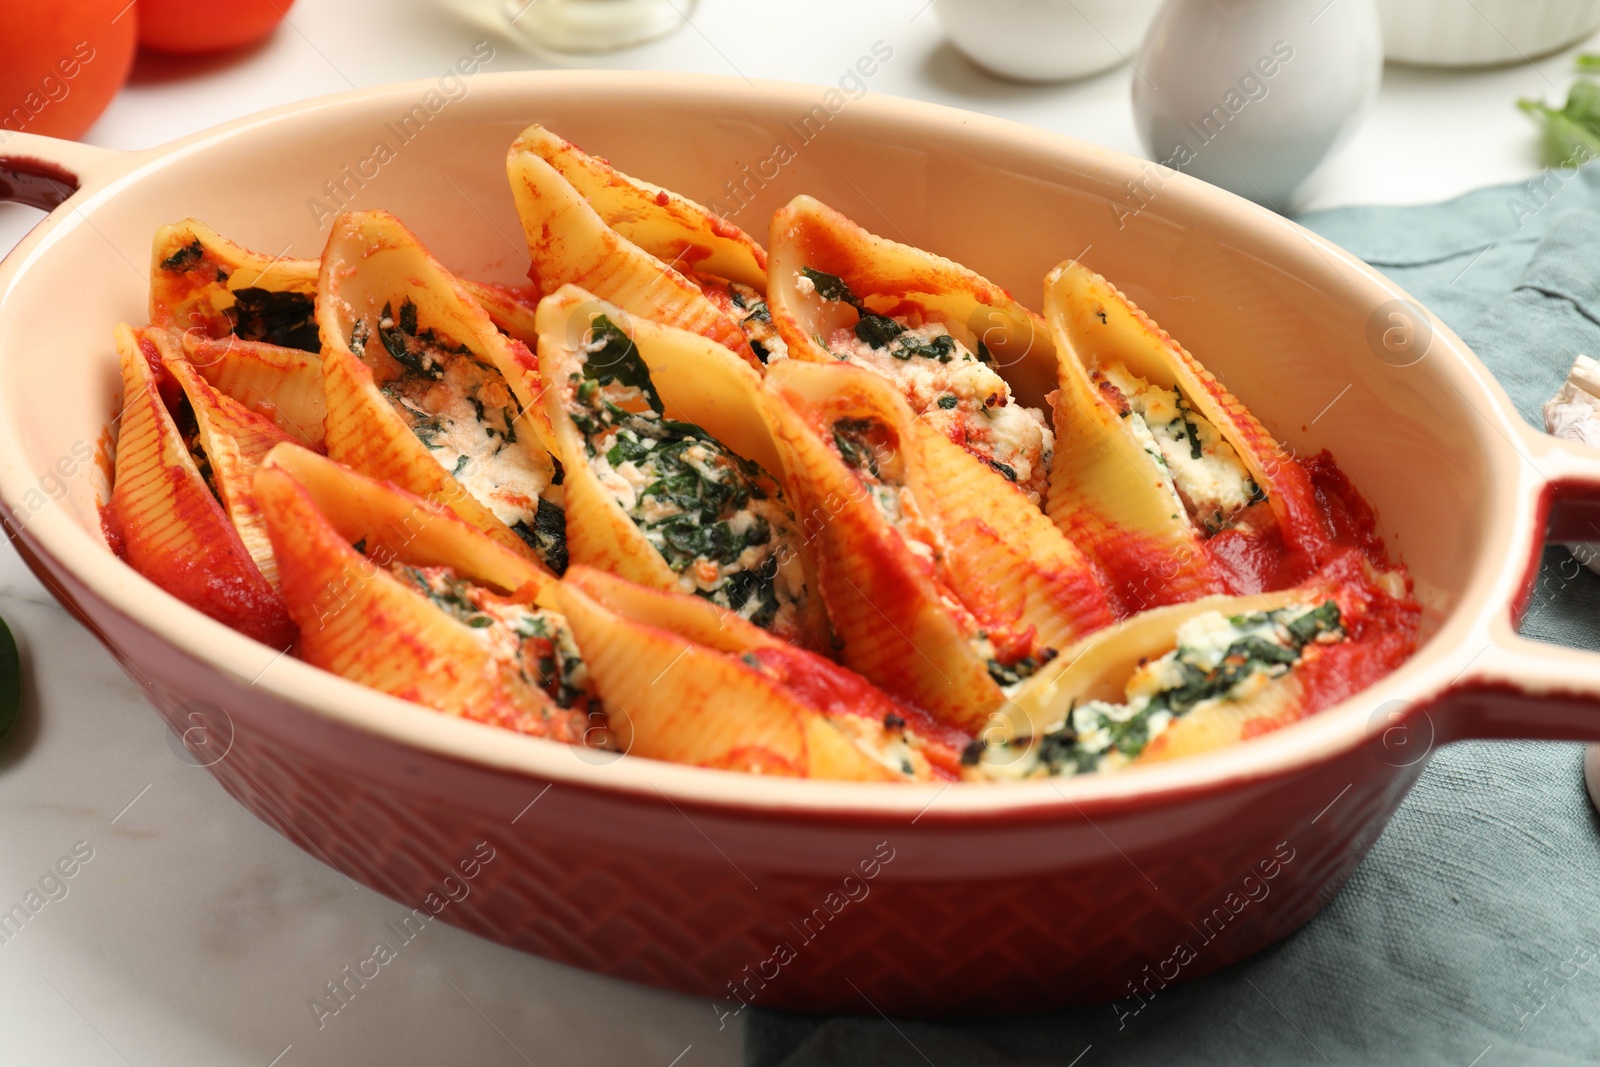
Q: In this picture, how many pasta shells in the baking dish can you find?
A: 11